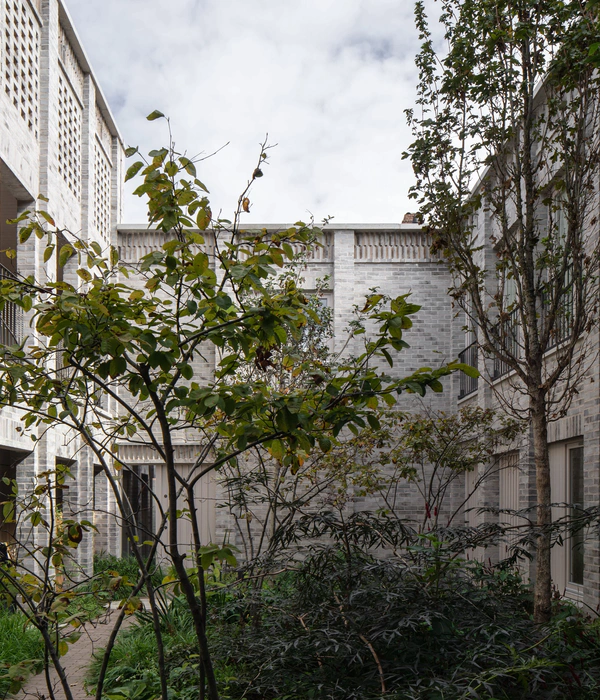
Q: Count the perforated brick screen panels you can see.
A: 3